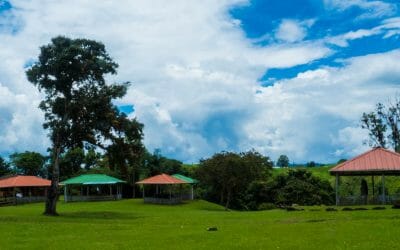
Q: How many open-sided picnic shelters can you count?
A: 5